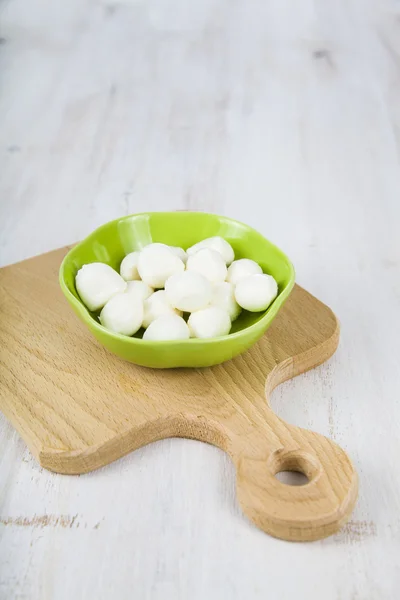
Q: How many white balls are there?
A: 15